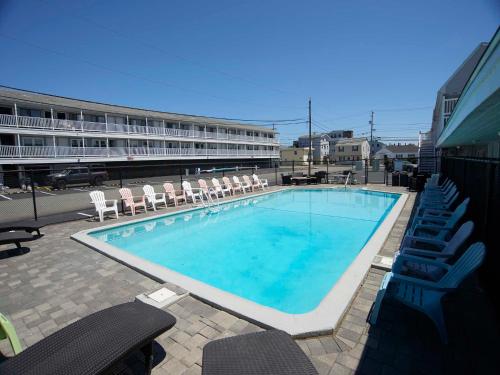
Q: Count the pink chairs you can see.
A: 5